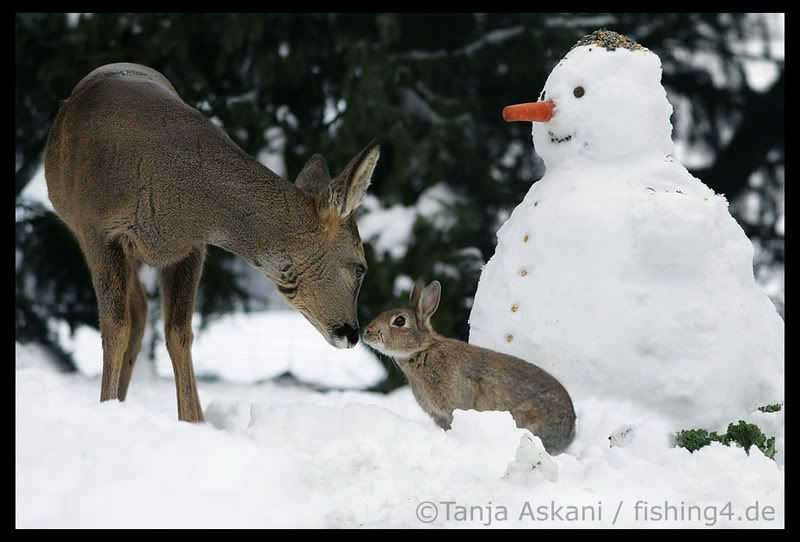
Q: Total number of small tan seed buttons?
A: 5